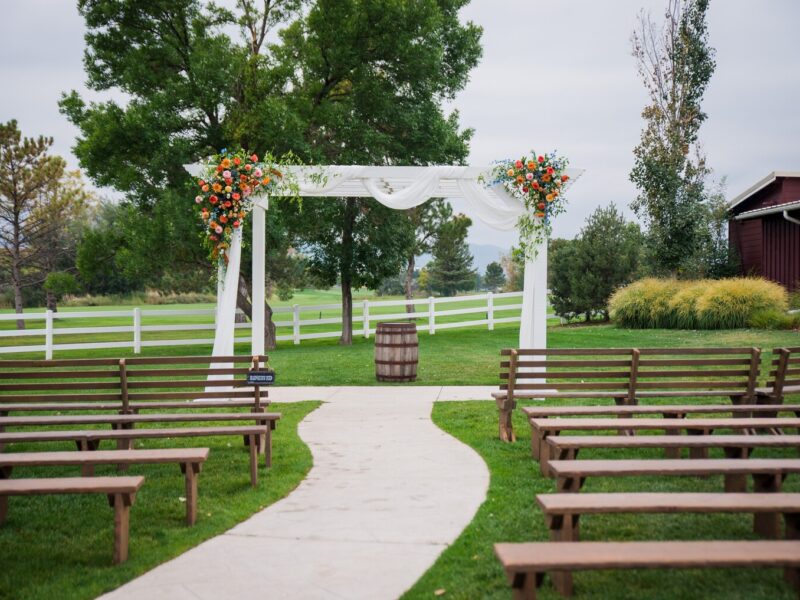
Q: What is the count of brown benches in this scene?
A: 13